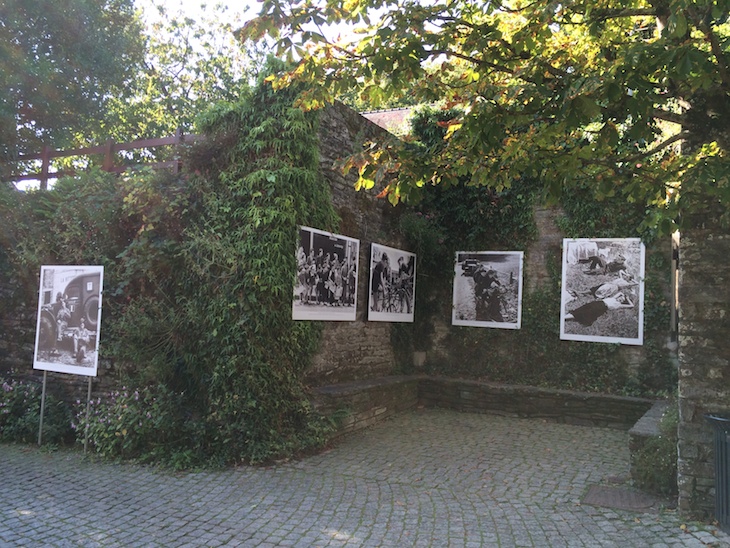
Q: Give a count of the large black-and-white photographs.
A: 5